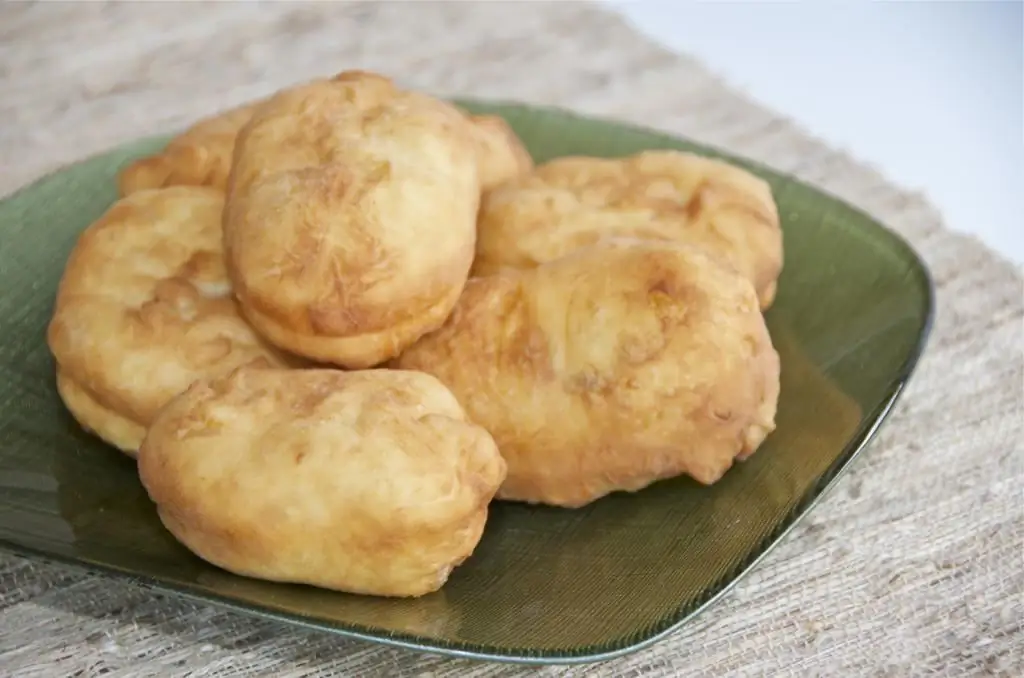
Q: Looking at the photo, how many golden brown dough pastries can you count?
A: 6